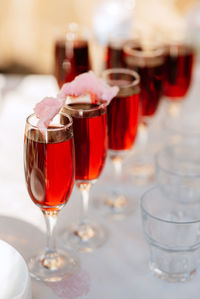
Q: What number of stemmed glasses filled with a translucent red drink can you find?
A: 7